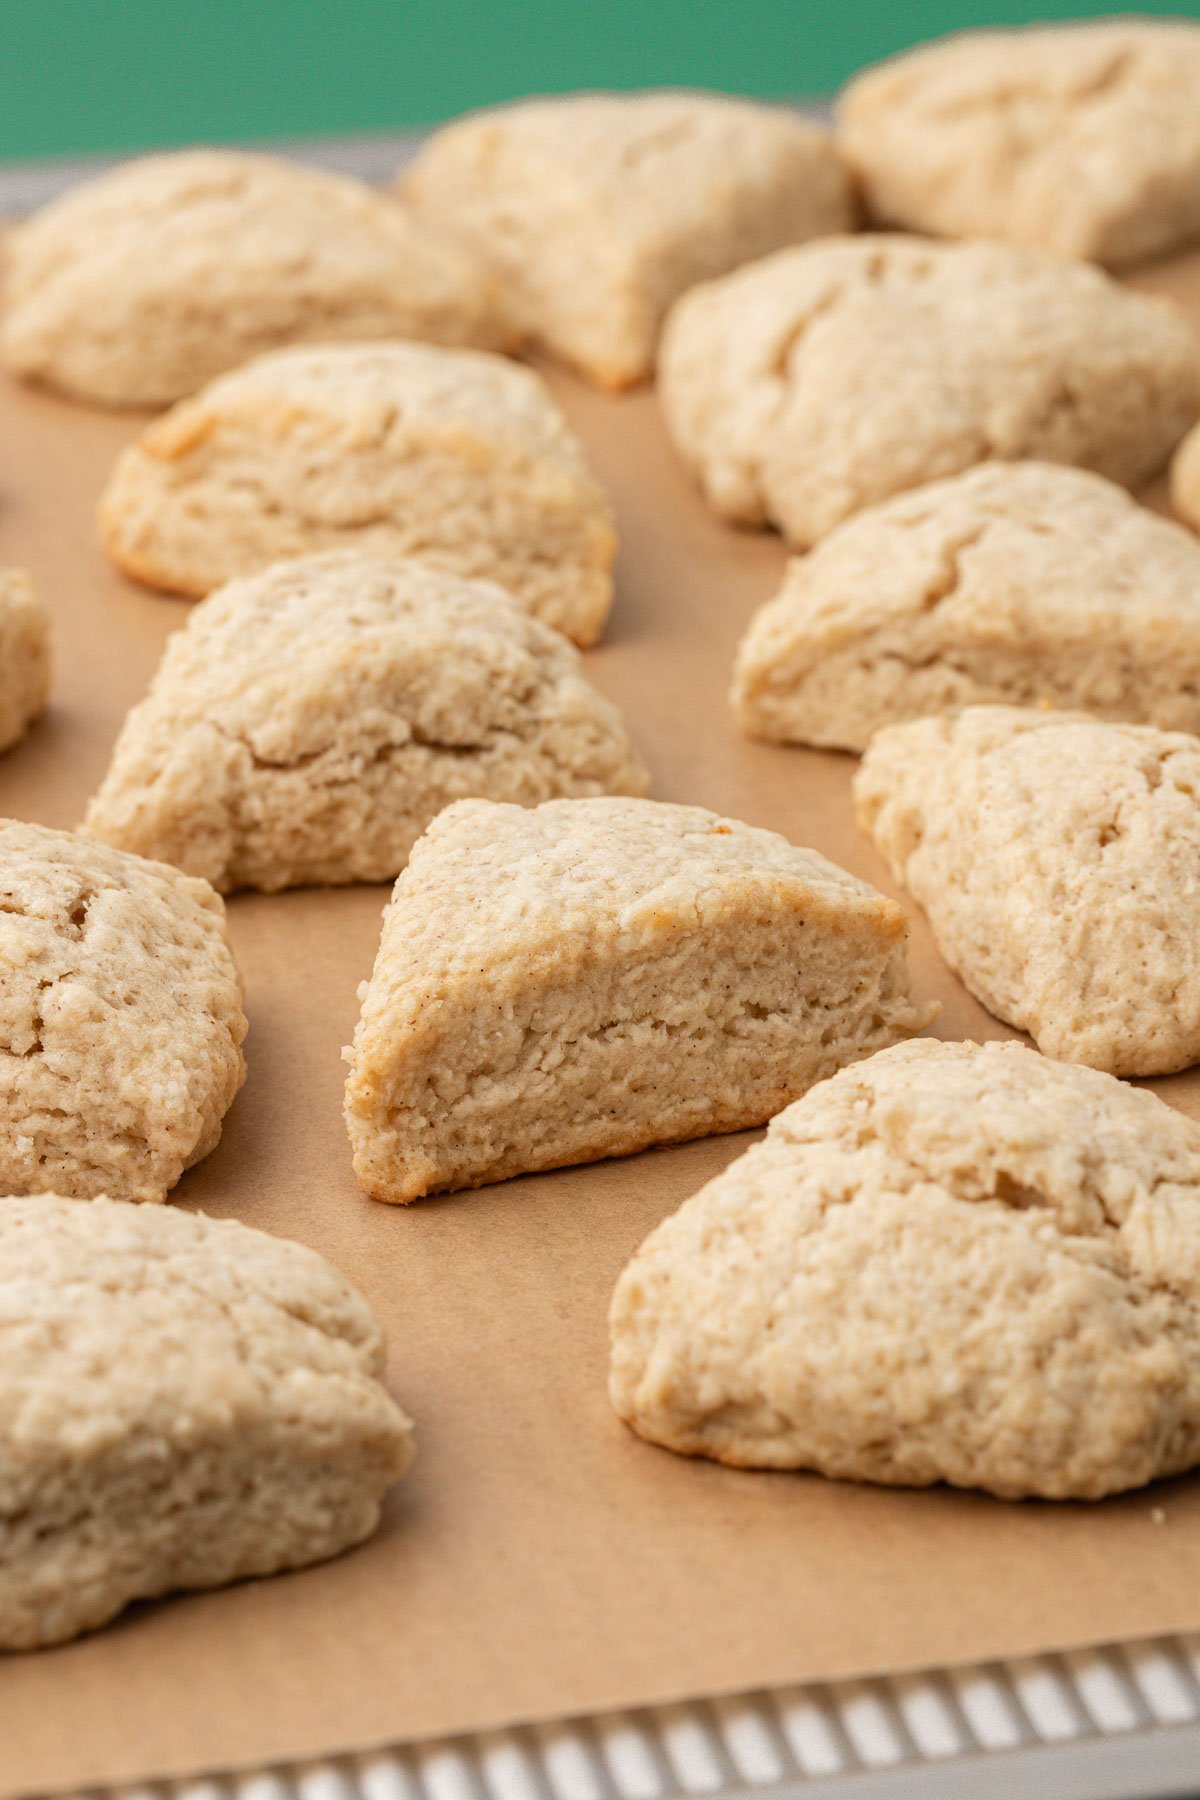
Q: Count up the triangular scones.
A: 14